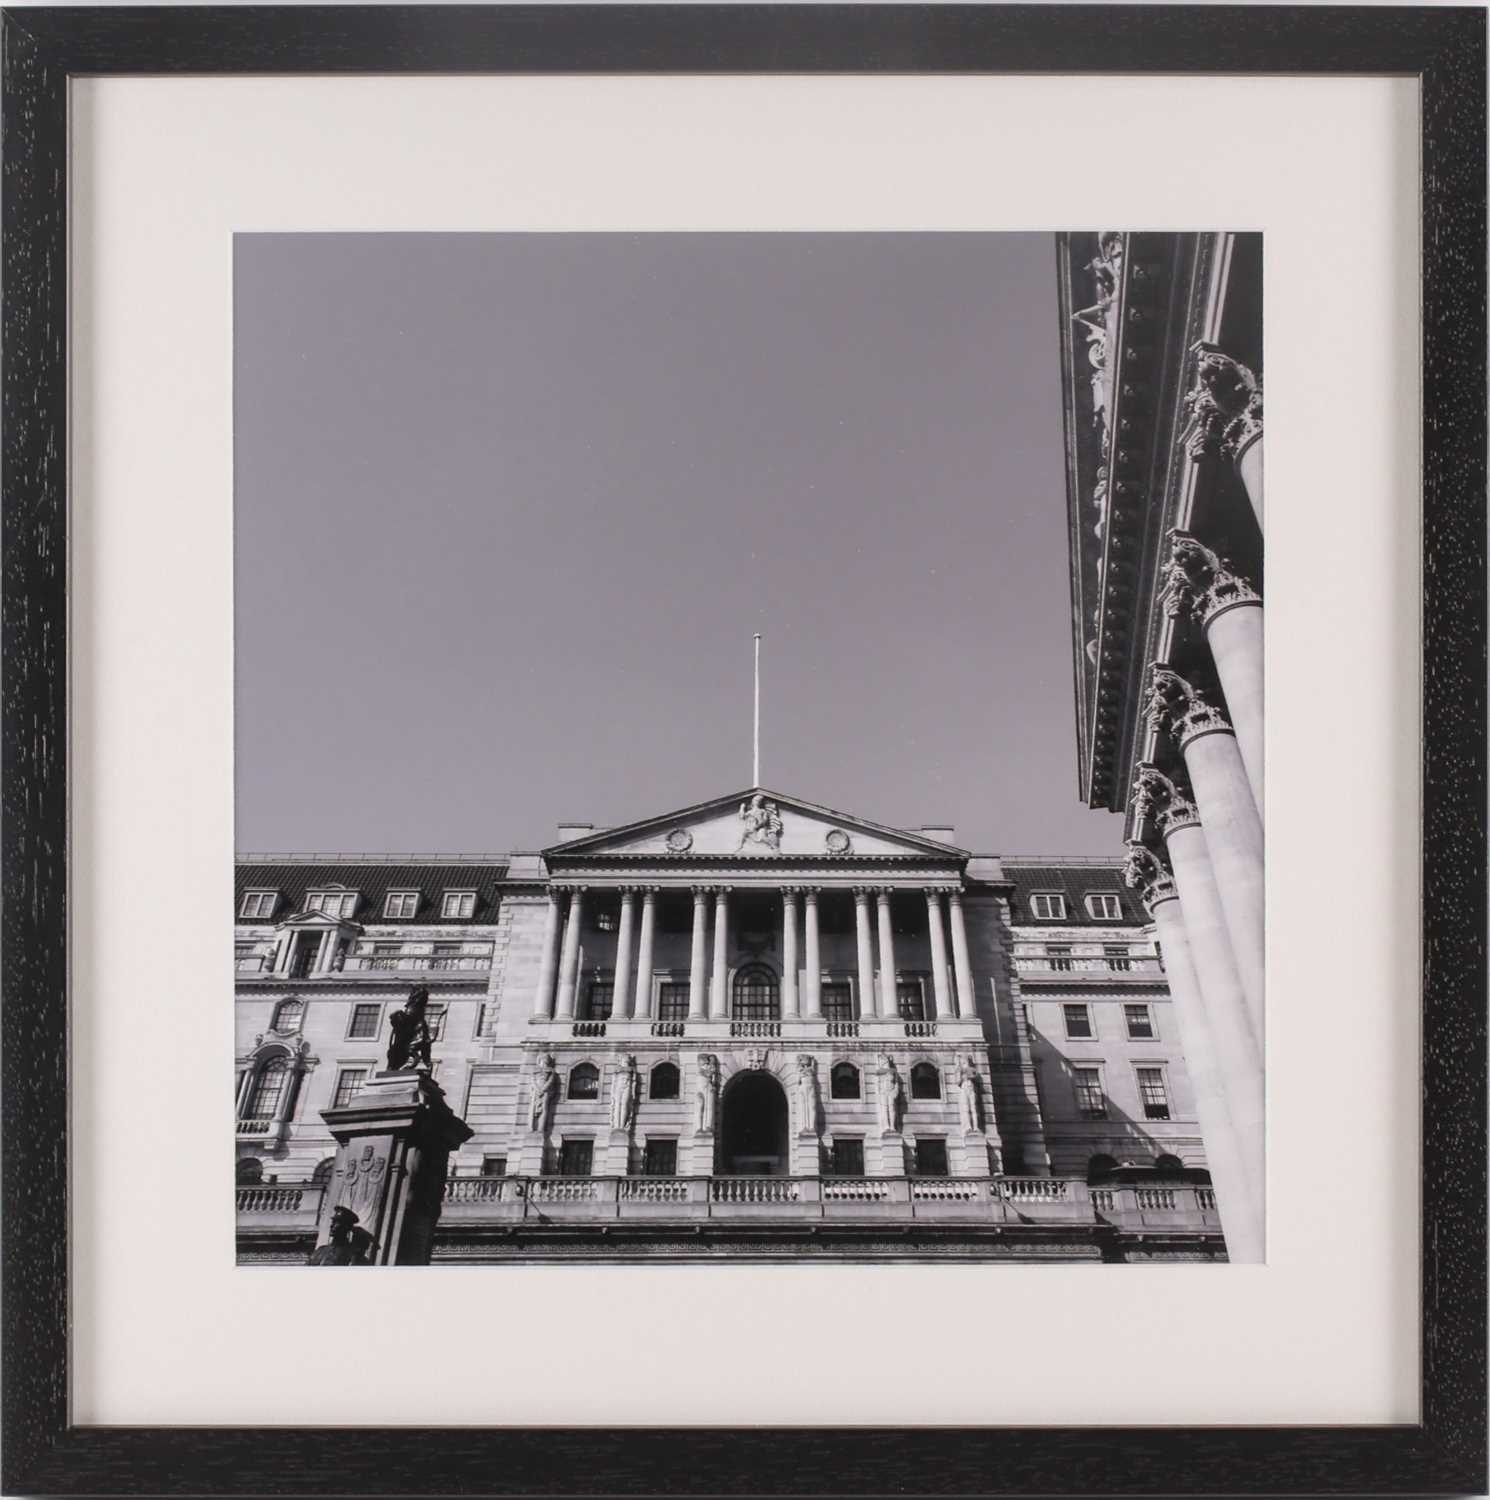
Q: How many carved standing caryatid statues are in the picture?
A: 6